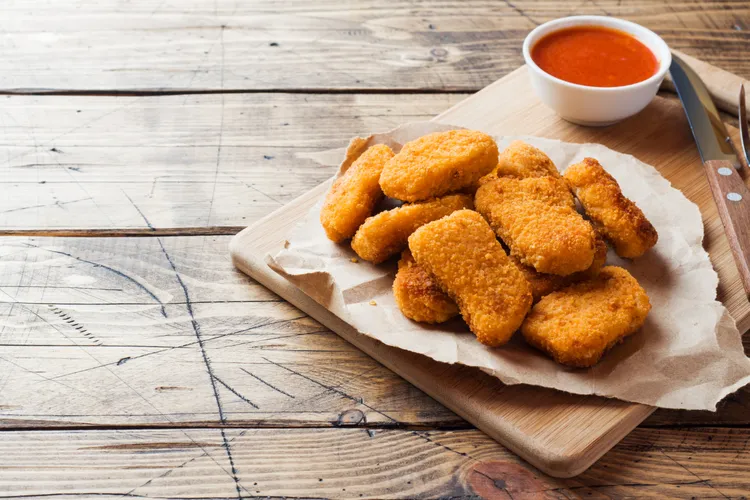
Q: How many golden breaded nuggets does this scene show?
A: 10